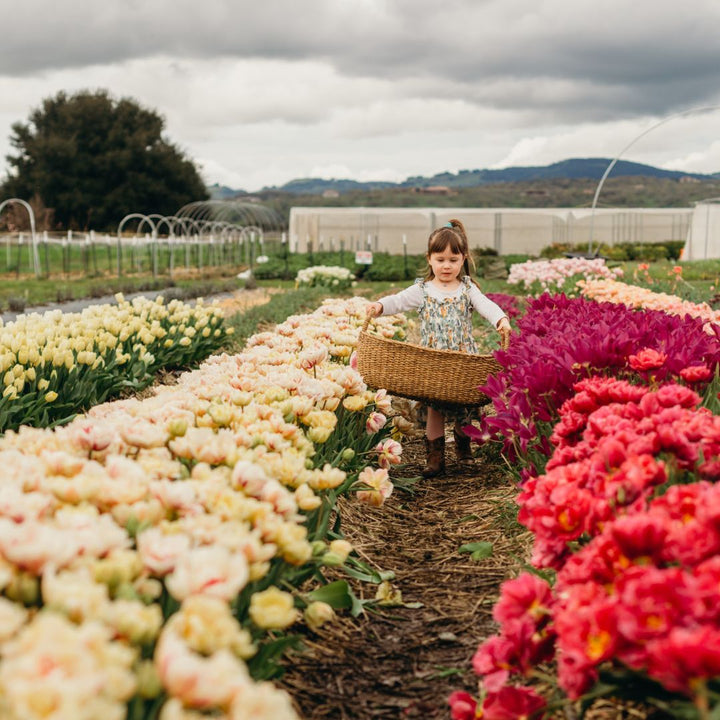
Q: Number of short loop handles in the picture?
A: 2